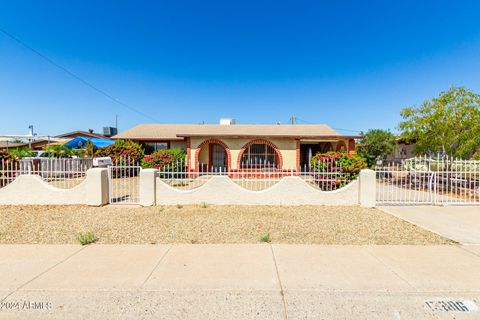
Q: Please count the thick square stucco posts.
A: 3